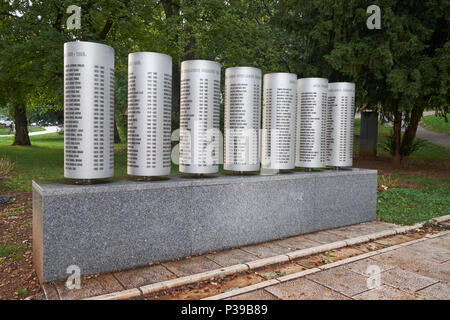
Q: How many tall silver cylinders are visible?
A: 7